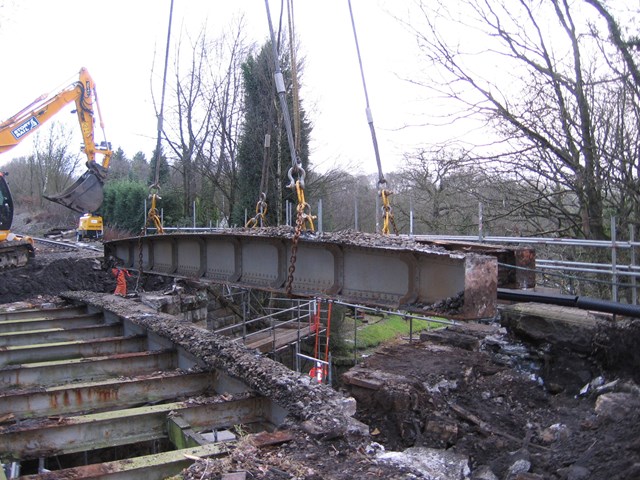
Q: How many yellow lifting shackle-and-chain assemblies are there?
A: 4